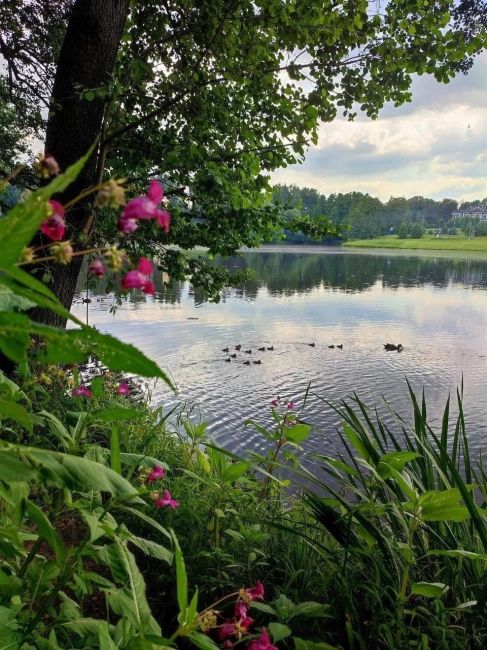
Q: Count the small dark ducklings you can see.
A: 12